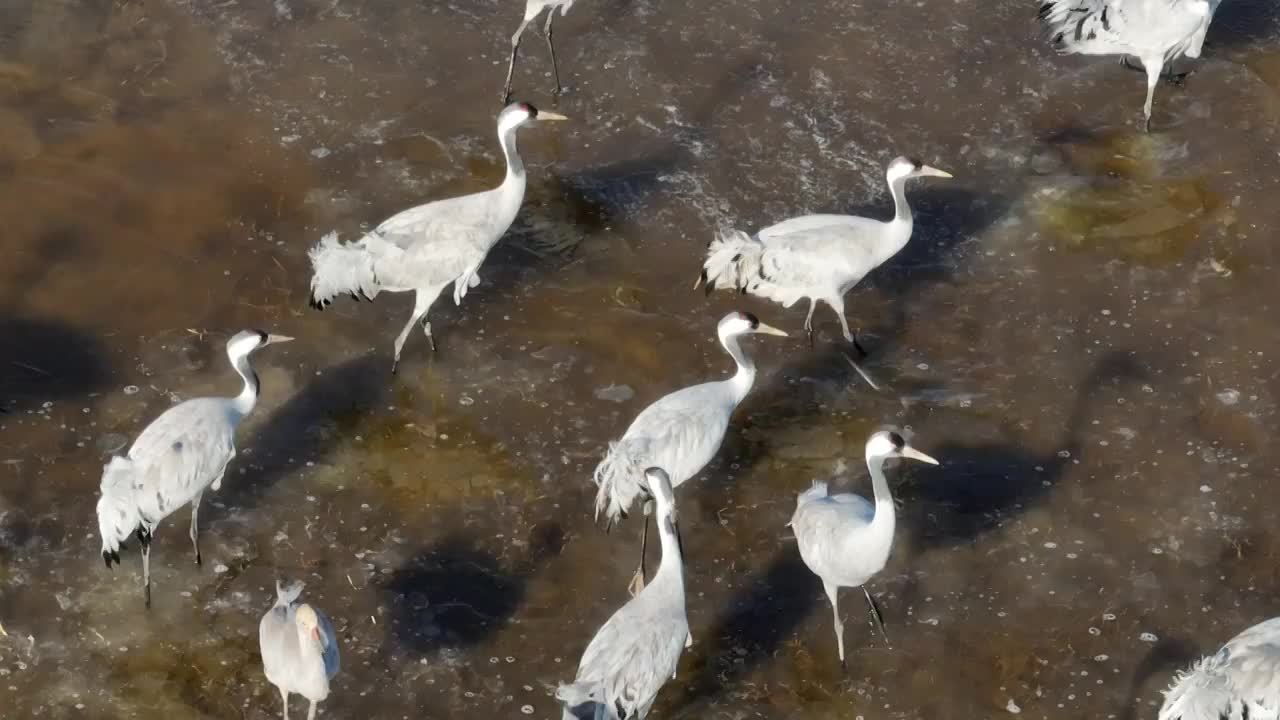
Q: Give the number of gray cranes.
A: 10